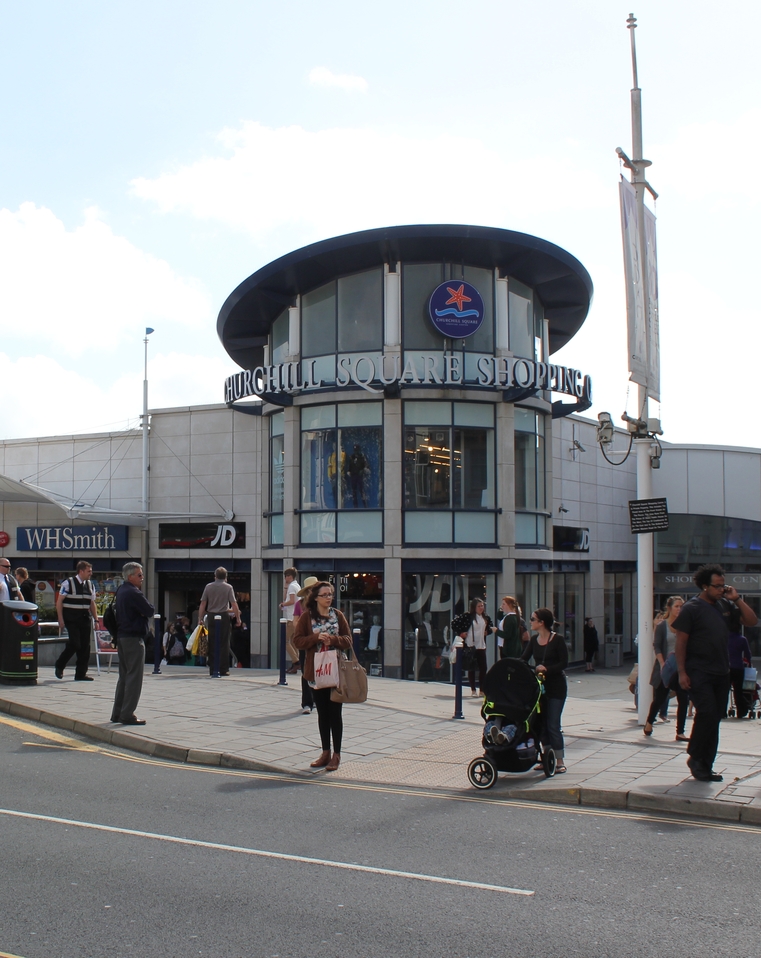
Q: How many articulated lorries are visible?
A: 0